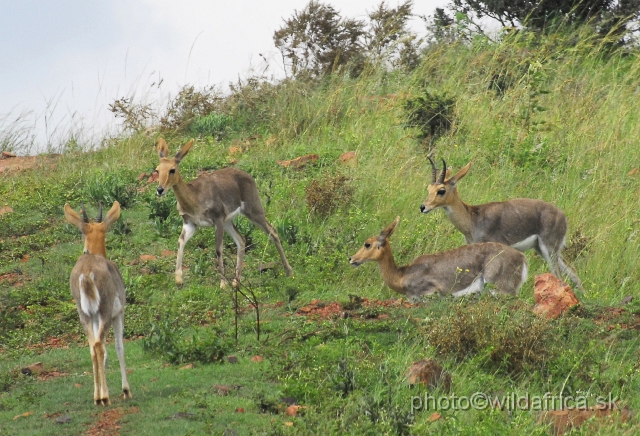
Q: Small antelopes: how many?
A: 4